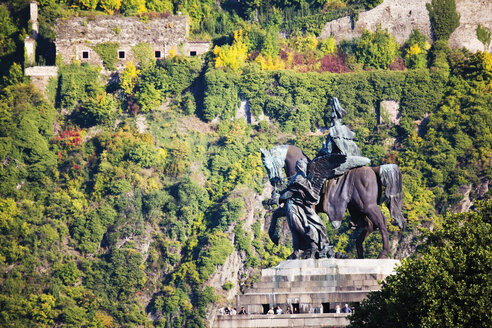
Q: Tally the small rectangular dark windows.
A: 4